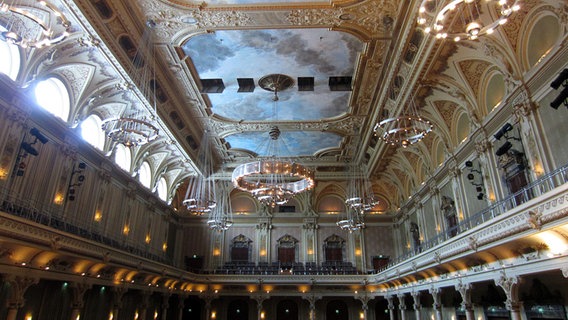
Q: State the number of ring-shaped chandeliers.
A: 9